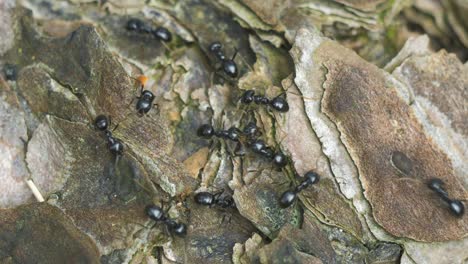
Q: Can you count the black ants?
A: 12